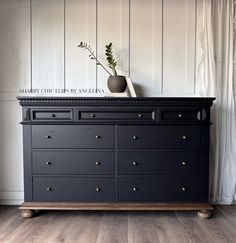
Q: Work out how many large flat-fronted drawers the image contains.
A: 6